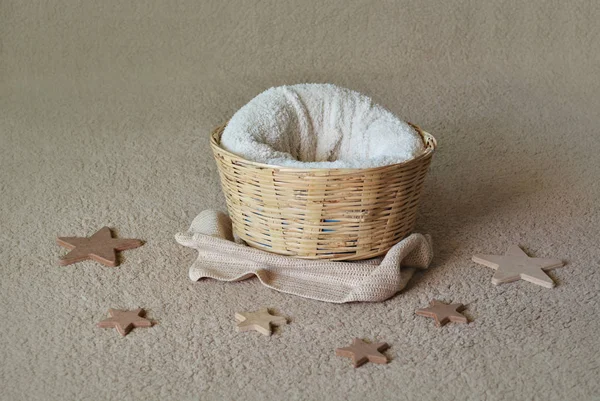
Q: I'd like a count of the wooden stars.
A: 6